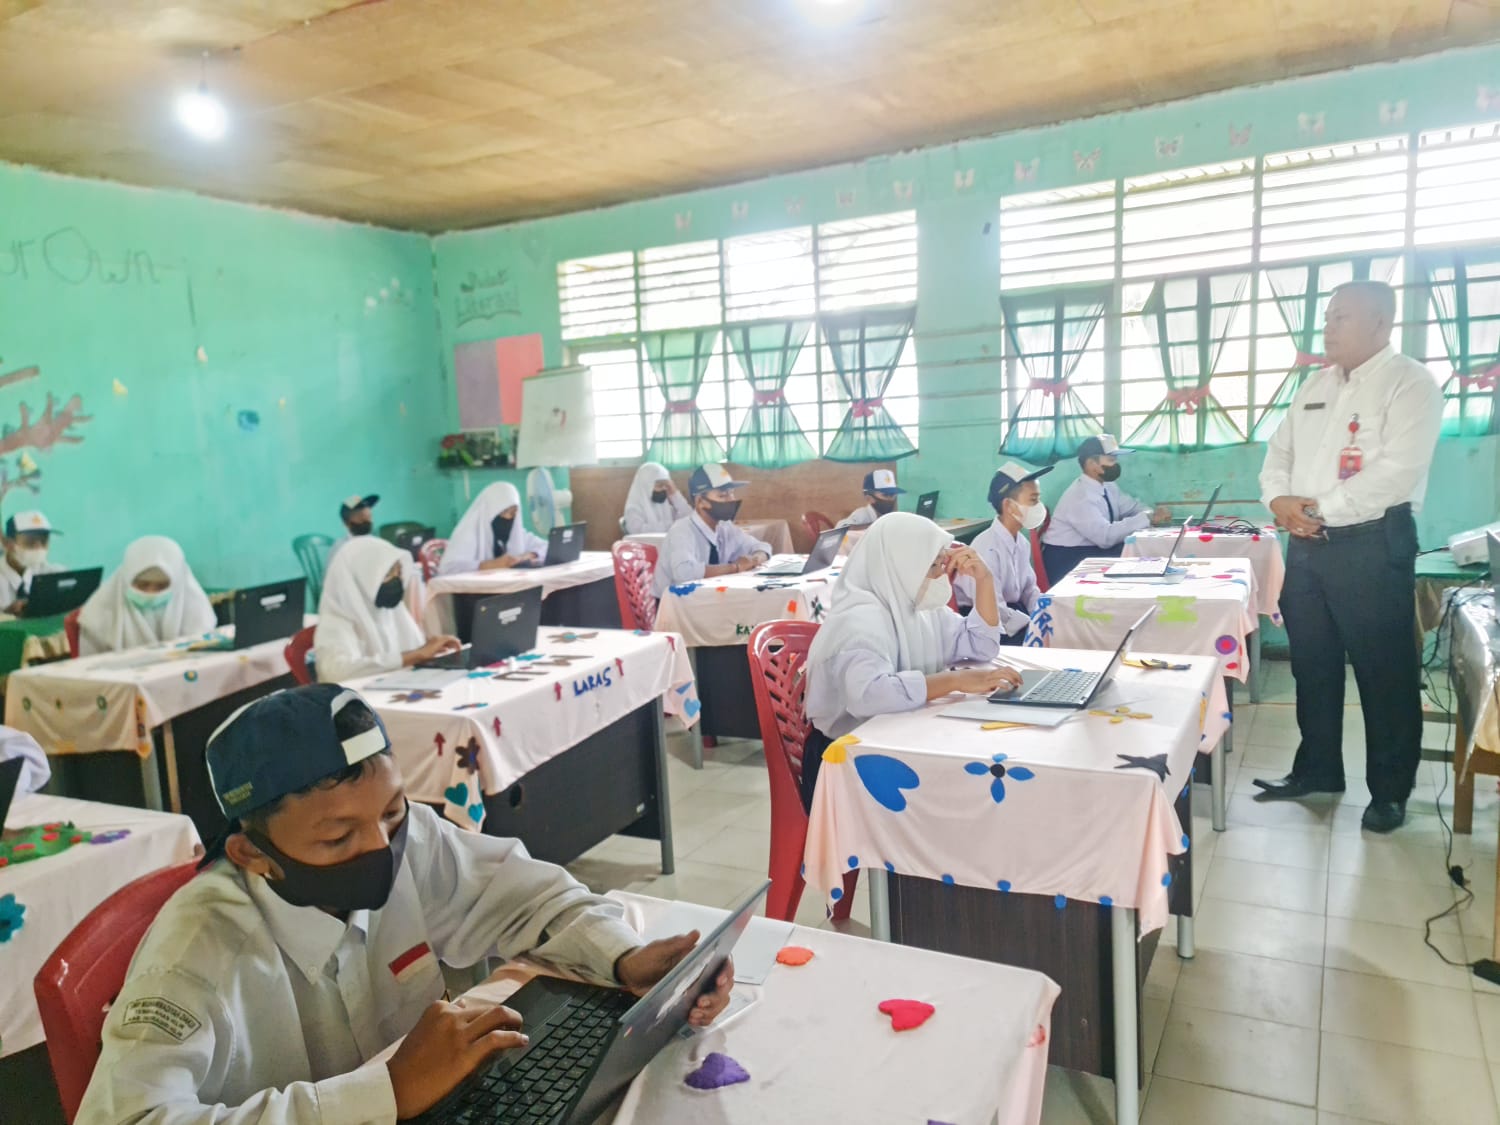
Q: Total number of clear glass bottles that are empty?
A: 0